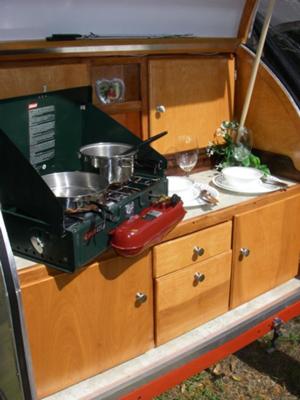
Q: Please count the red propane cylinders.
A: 1